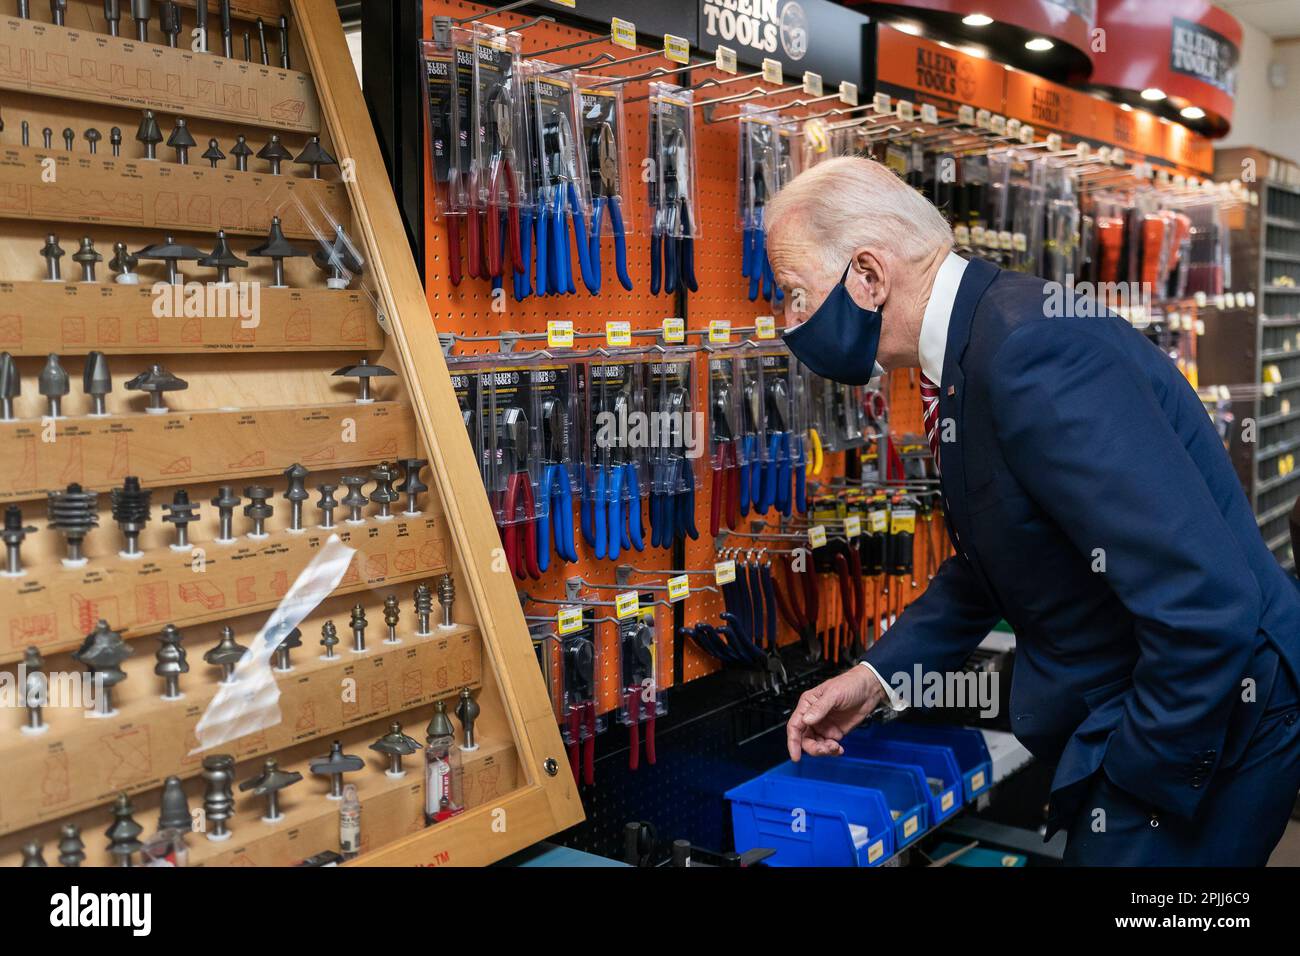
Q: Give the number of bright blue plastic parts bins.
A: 4